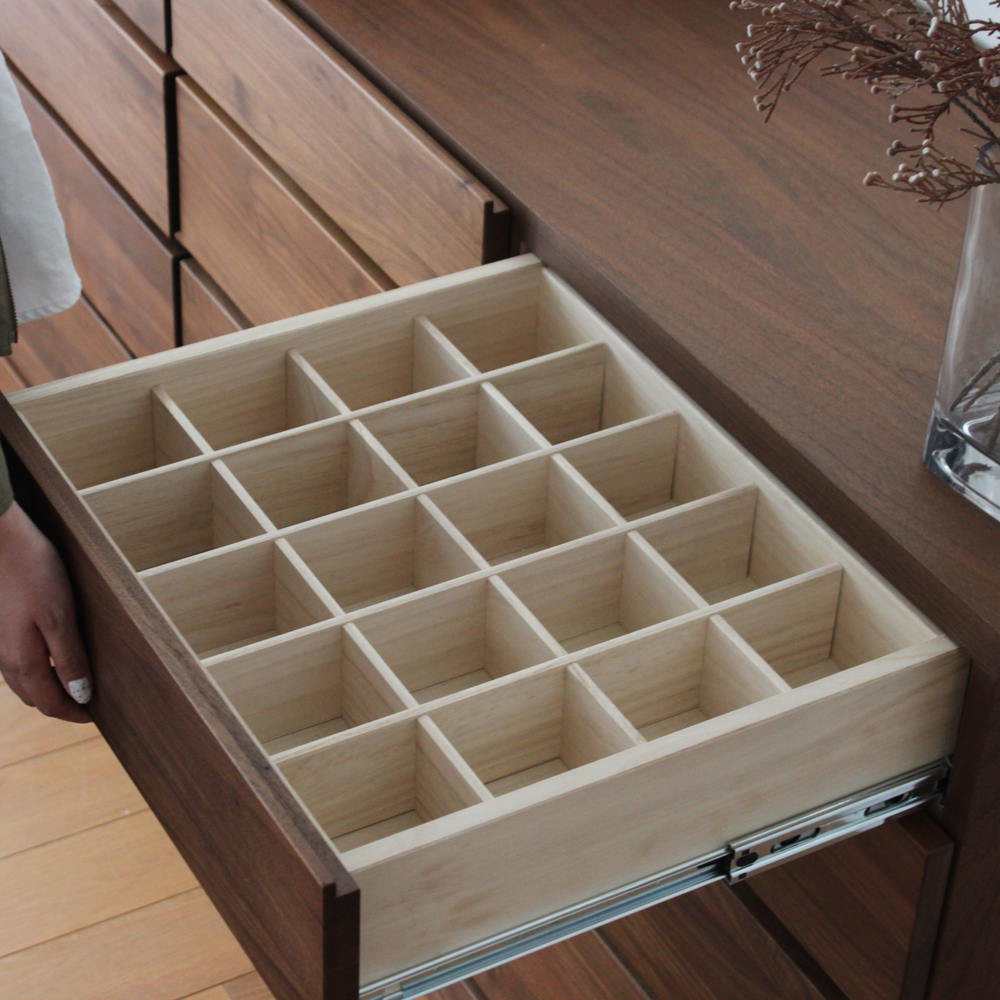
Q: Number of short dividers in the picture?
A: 15